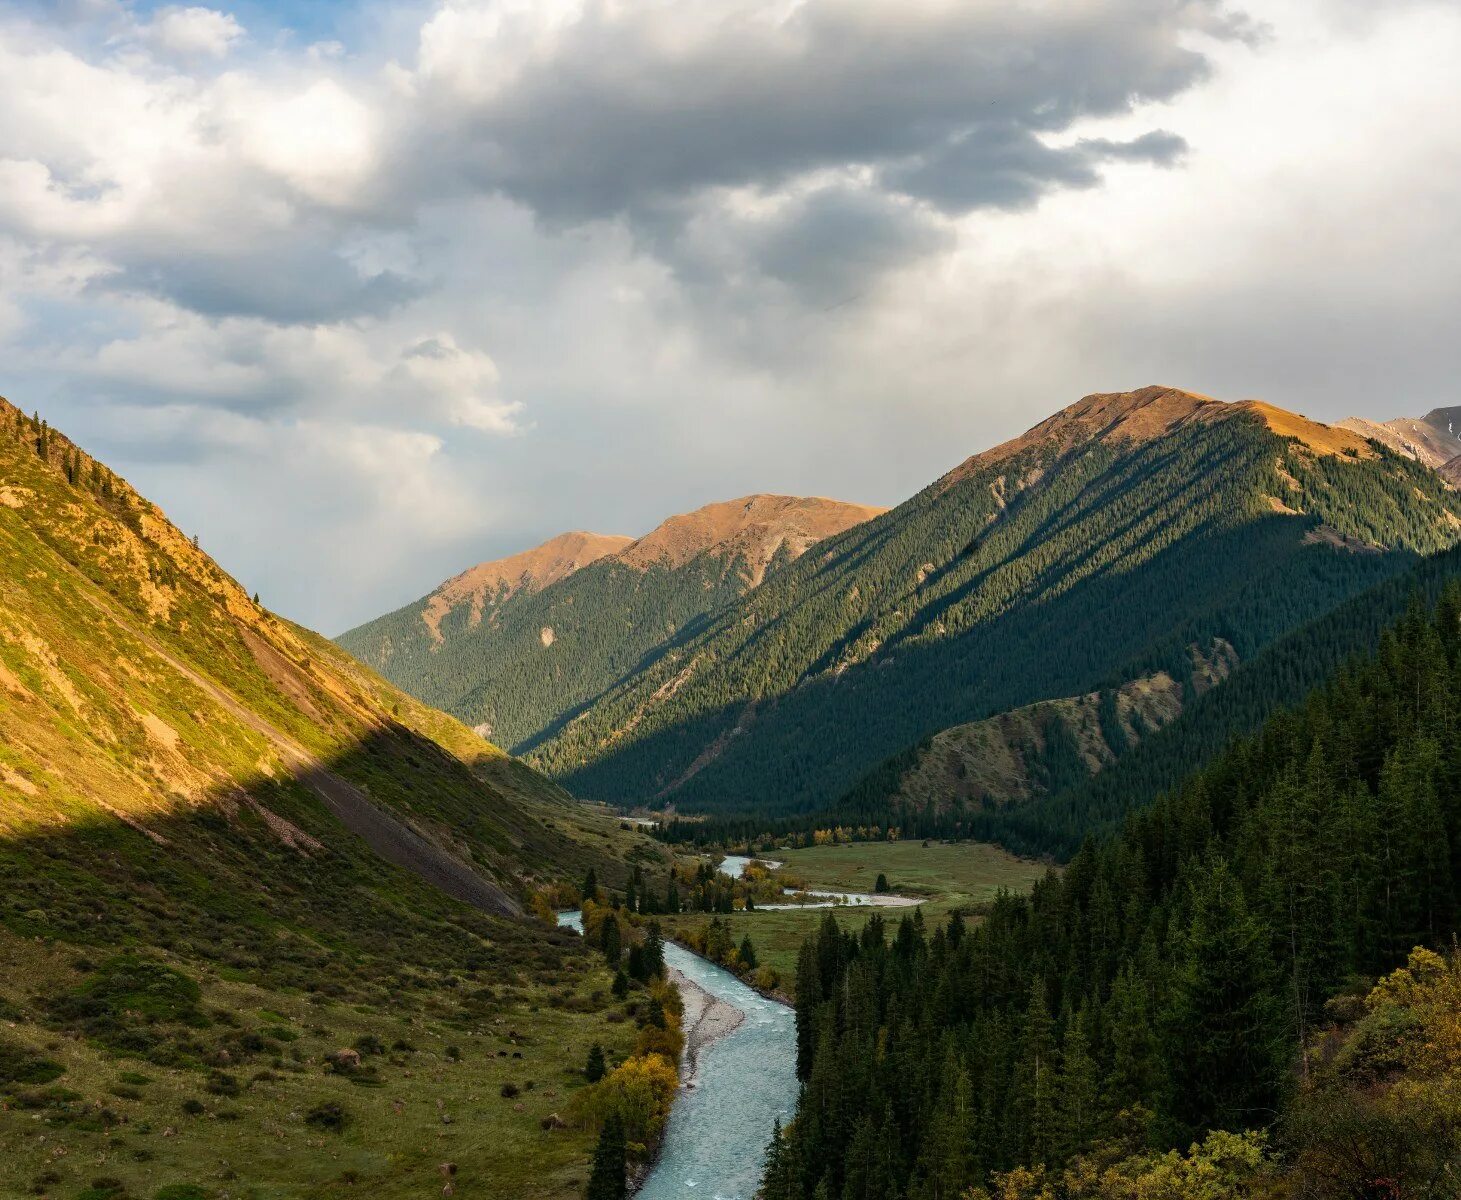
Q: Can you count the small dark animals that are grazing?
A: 2